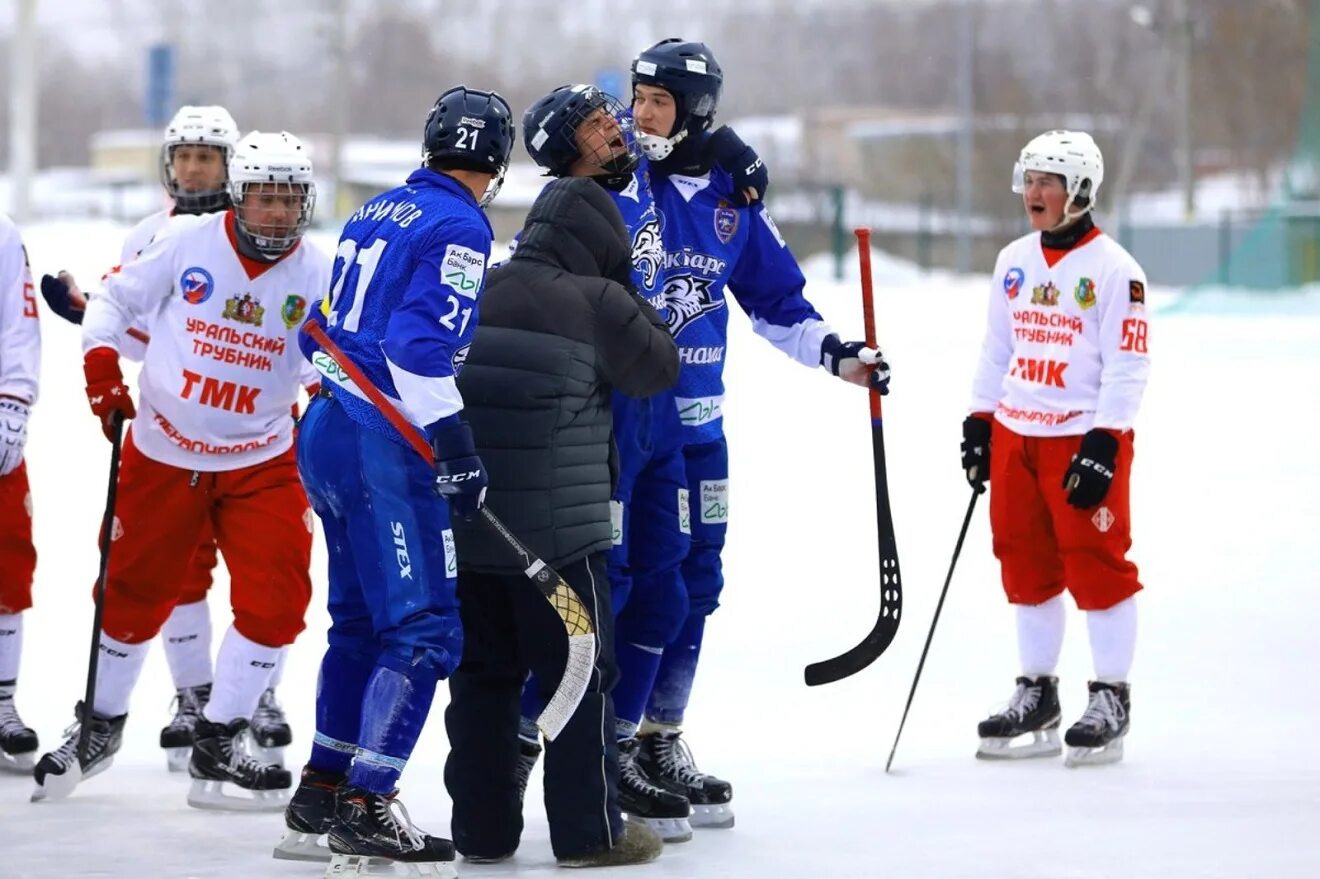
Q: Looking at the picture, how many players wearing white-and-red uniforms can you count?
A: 4